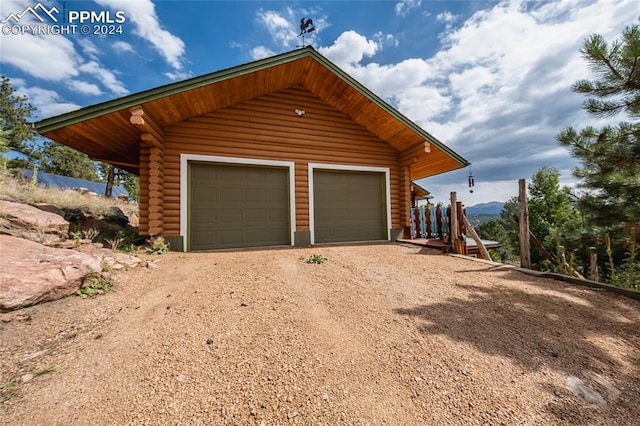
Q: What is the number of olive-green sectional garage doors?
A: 2